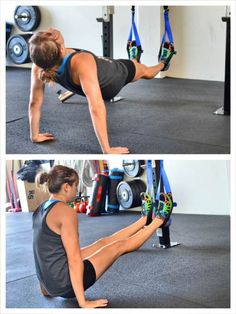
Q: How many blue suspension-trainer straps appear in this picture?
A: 4